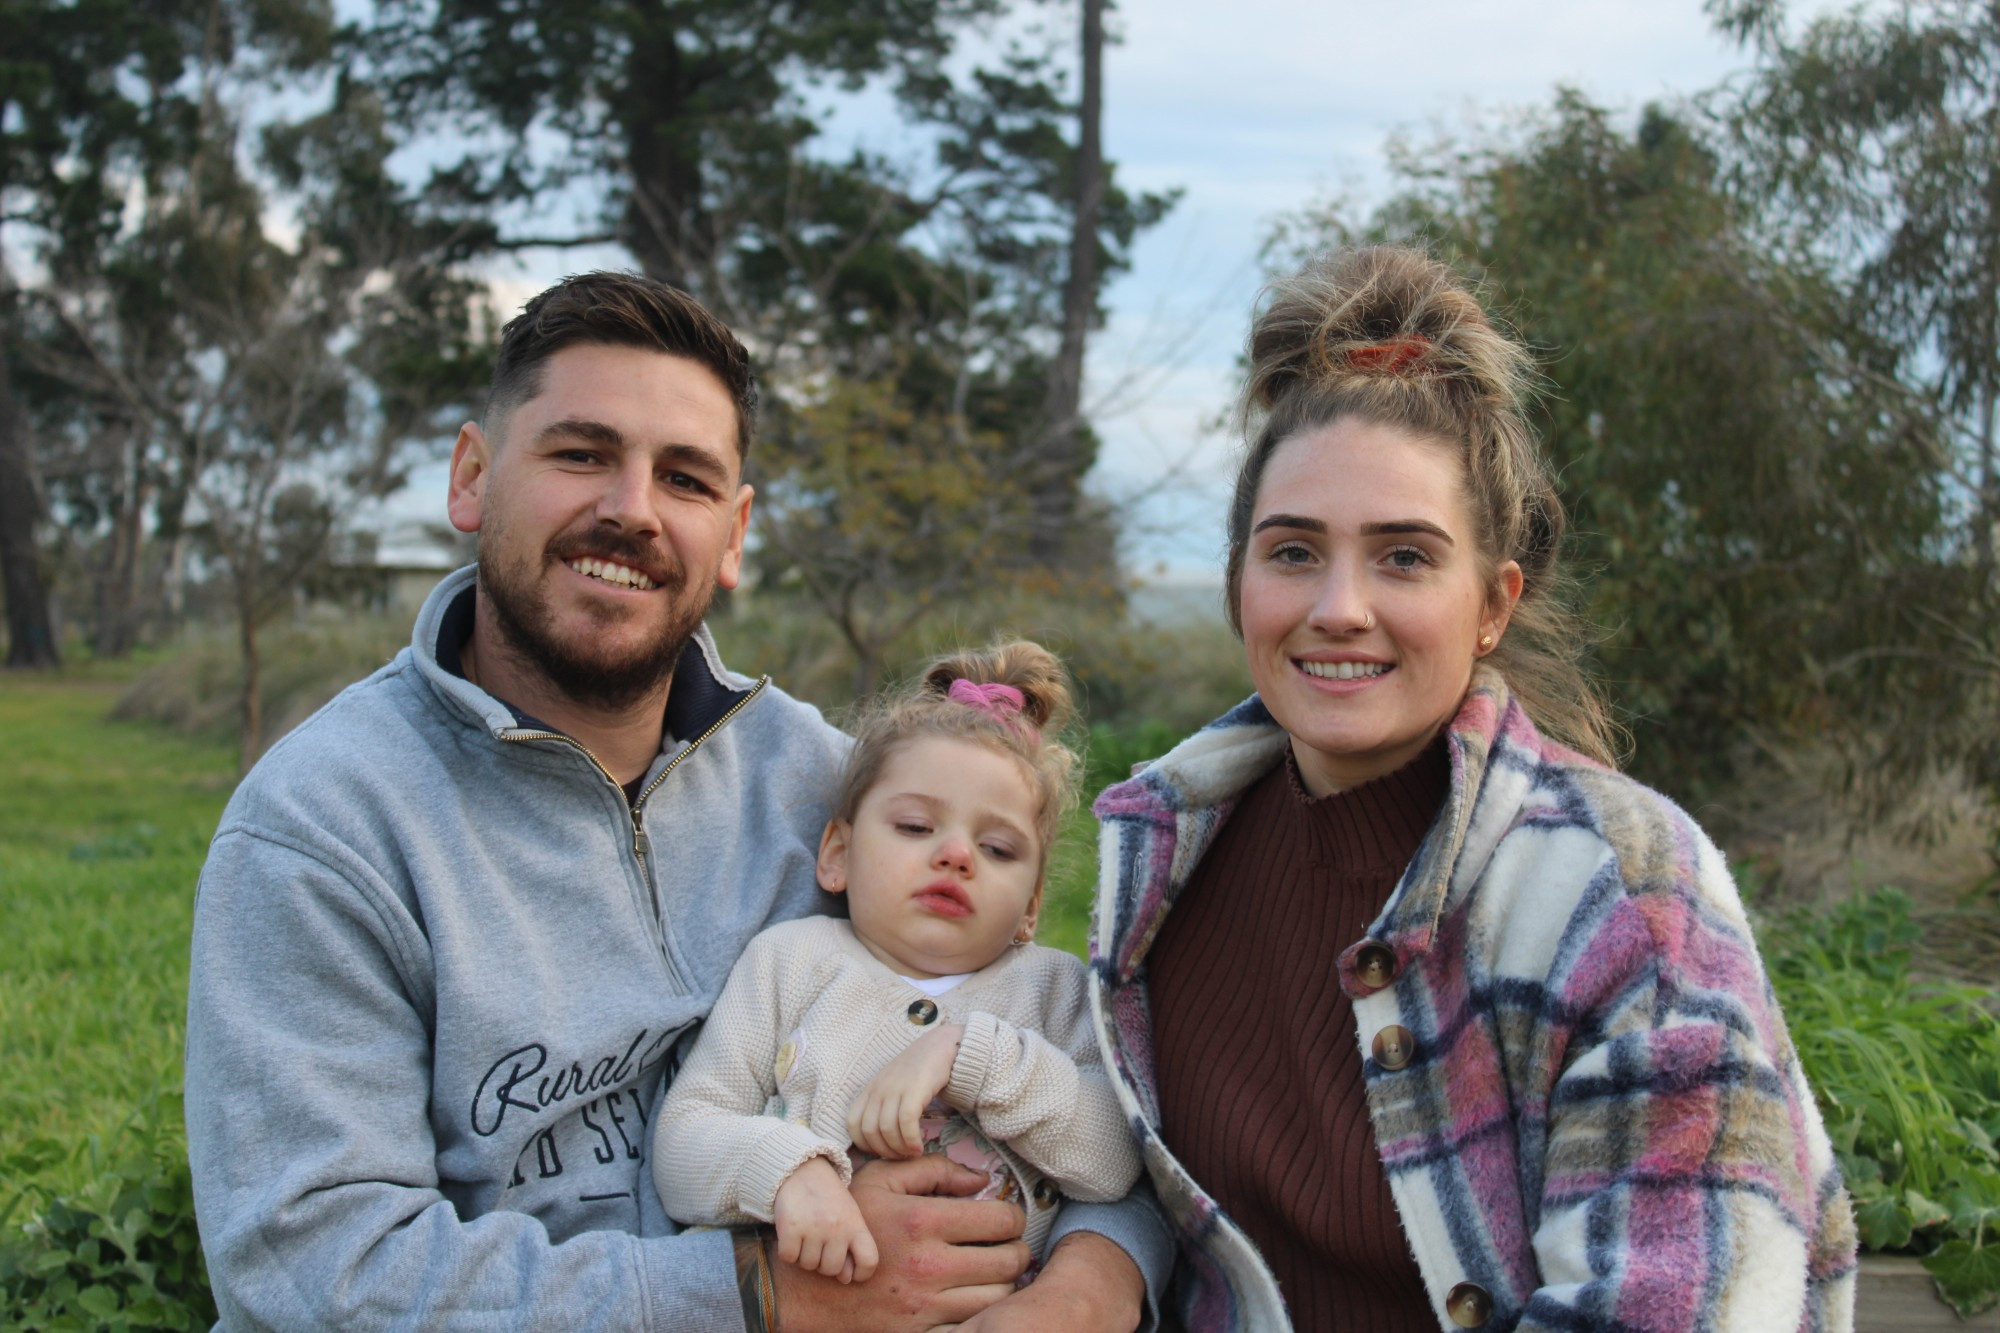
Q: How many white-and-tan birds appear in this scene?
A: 0